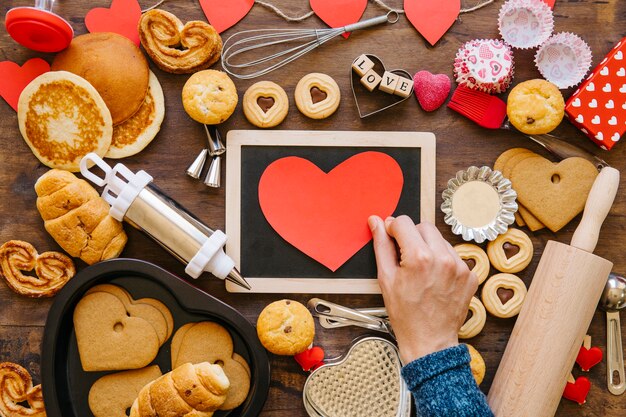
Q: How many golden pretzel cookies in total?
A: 3